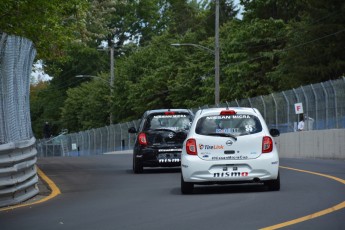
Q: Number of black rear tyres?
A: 3